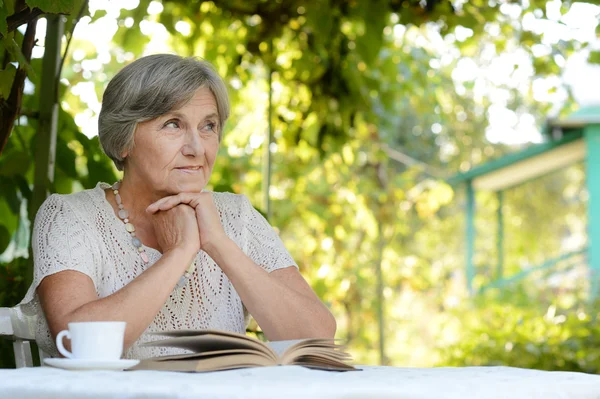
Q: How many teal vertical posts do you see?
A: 3